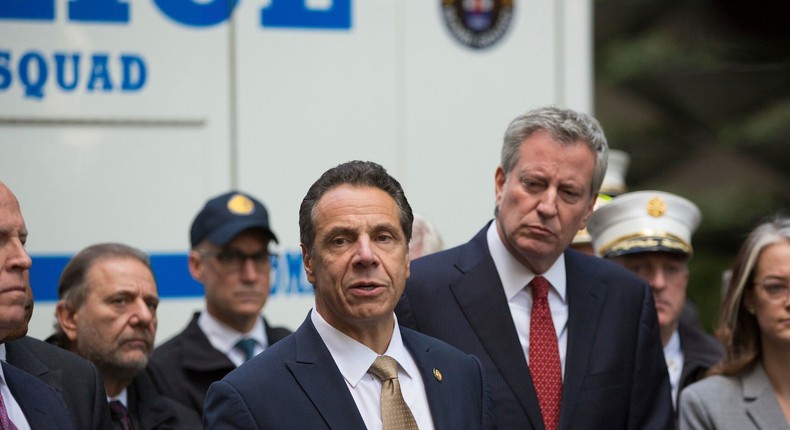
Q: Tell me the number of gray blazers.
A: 1